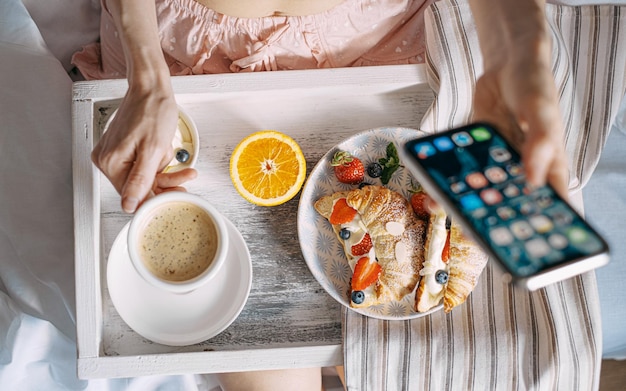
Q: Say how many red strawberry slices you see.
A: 4